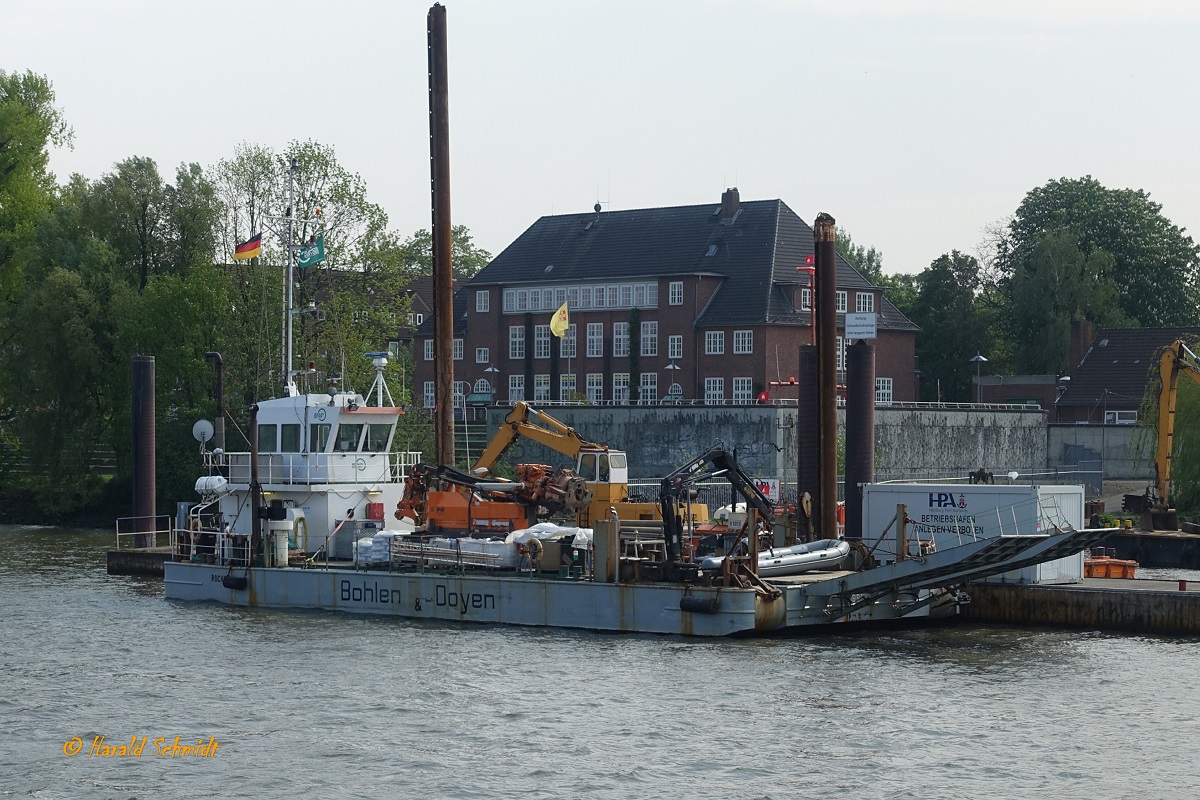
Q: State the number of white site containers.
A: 1